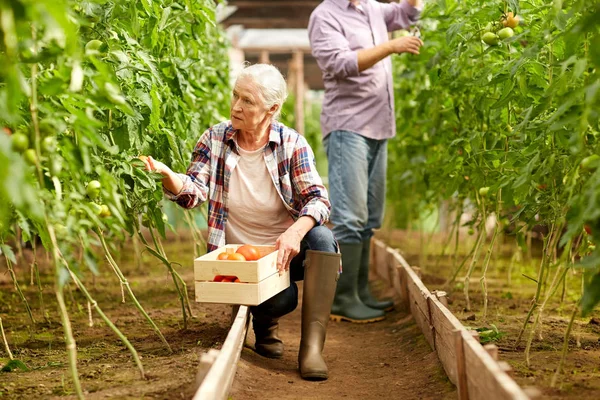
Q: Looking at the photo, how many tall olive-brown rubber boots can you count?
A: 2